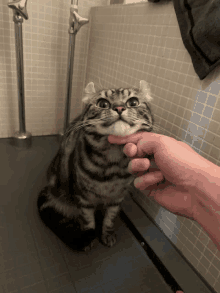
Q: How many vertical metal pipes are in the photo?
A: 2